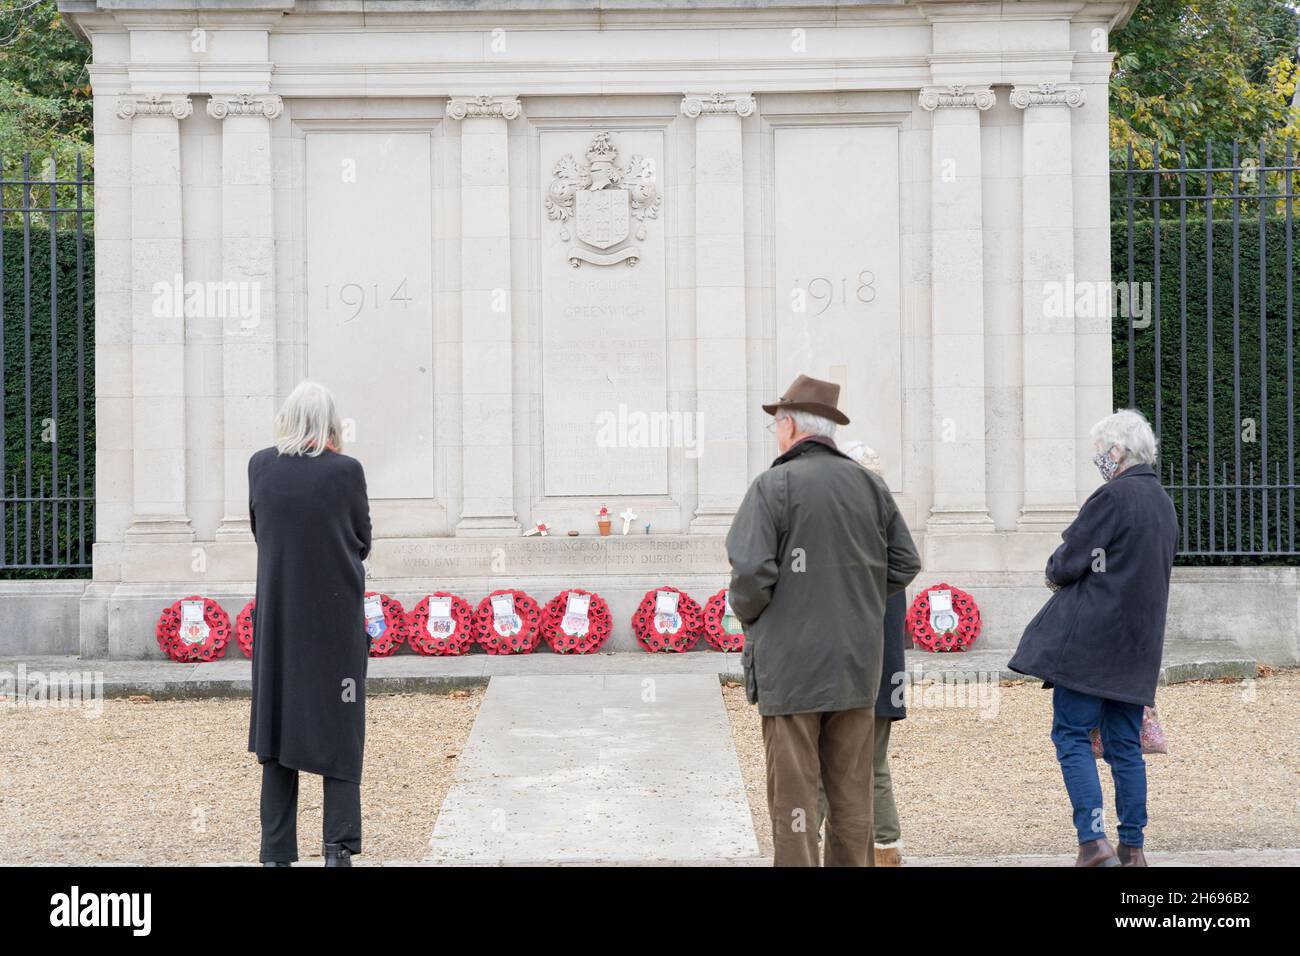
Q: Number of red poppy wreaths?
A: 9